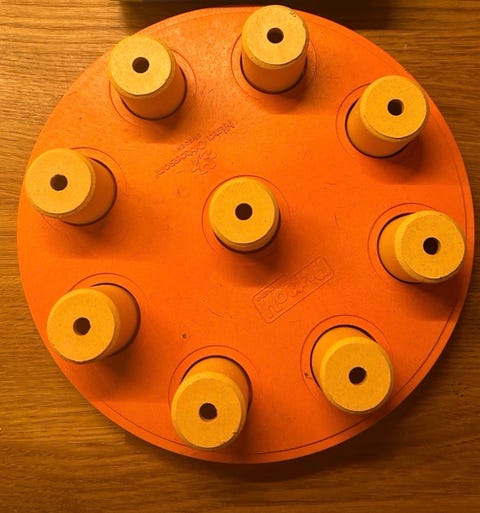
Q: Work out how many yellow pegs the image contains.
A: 9